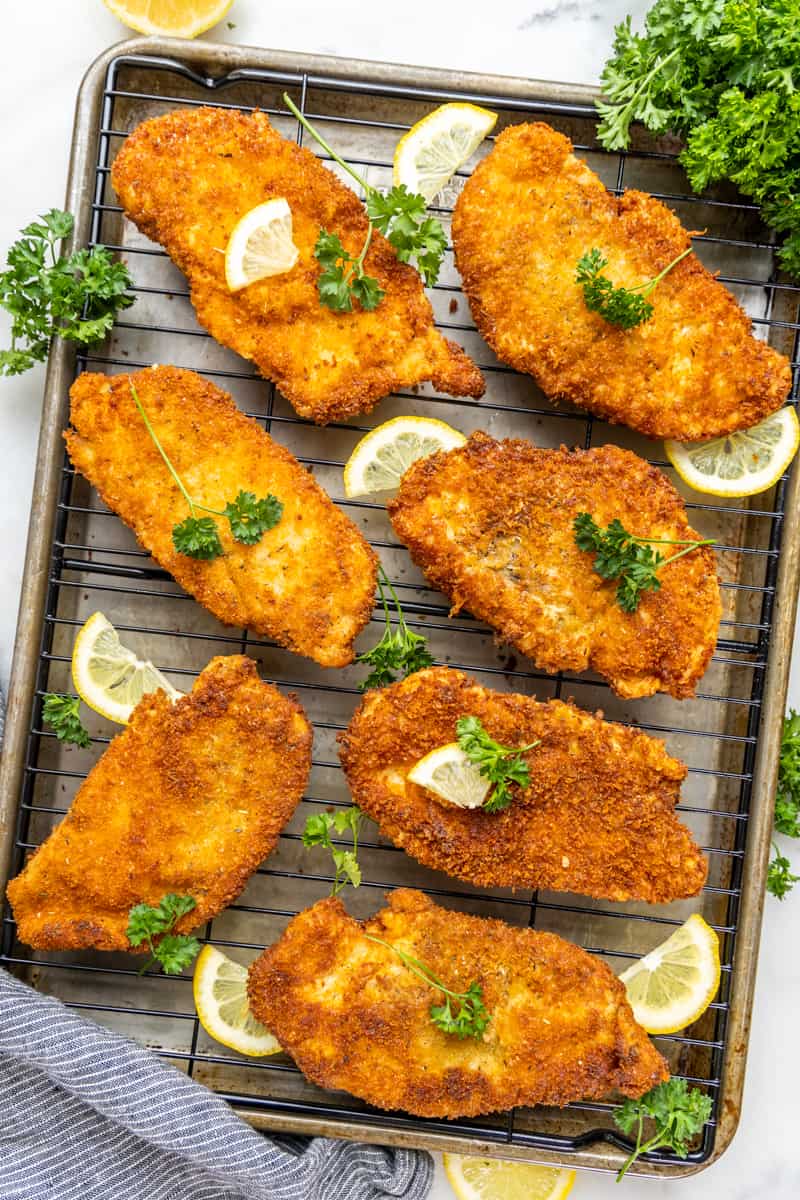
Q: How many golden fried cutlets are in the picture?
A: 7